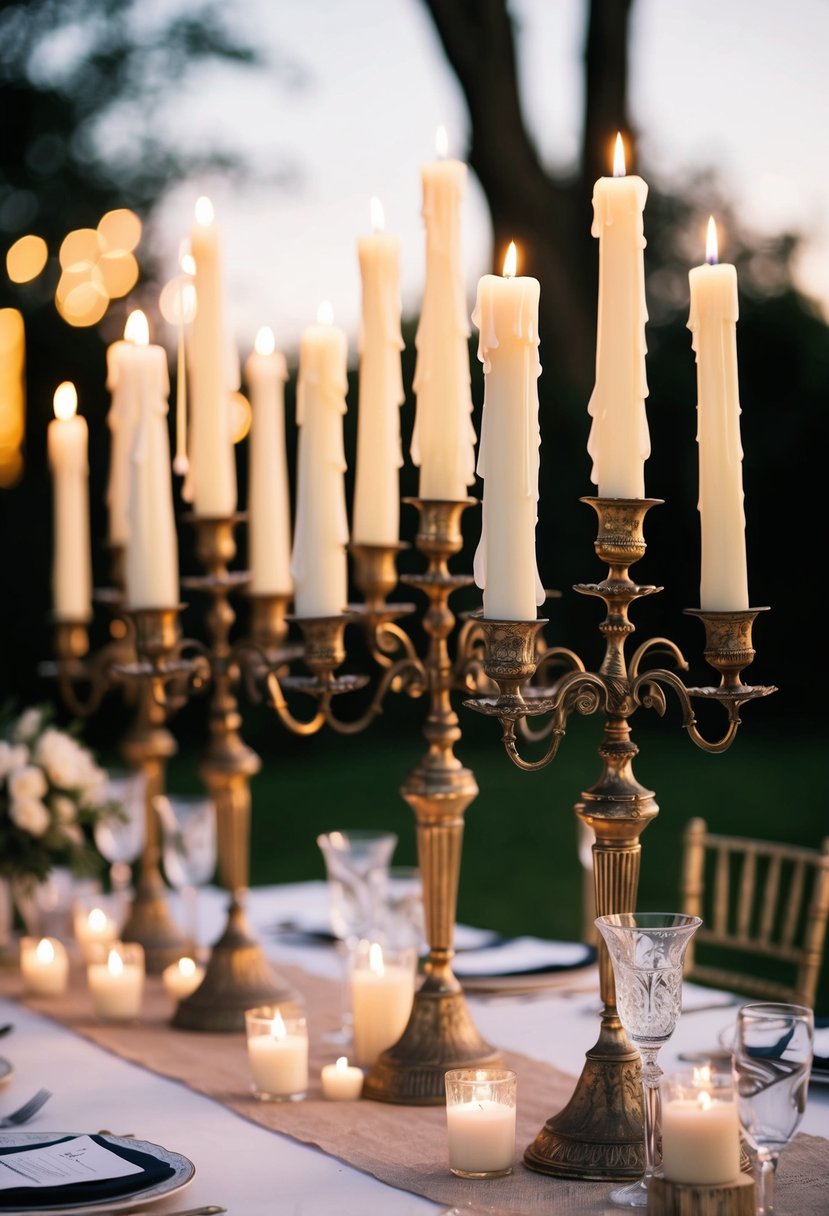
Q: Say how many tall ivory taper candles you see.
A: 11